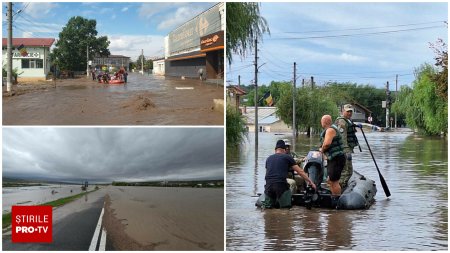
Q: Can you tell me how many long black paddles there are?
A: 1